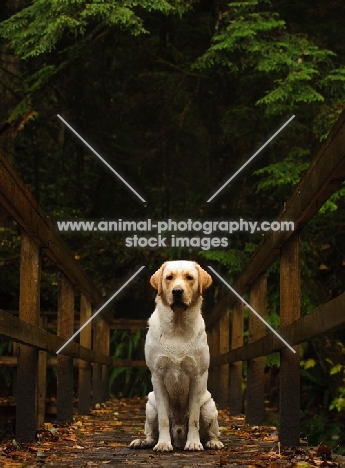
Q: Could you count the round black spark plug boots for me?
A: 0